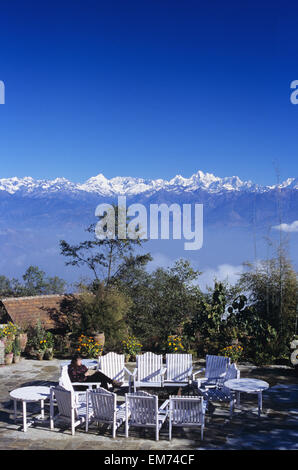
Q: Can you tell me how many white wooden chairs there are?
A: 10